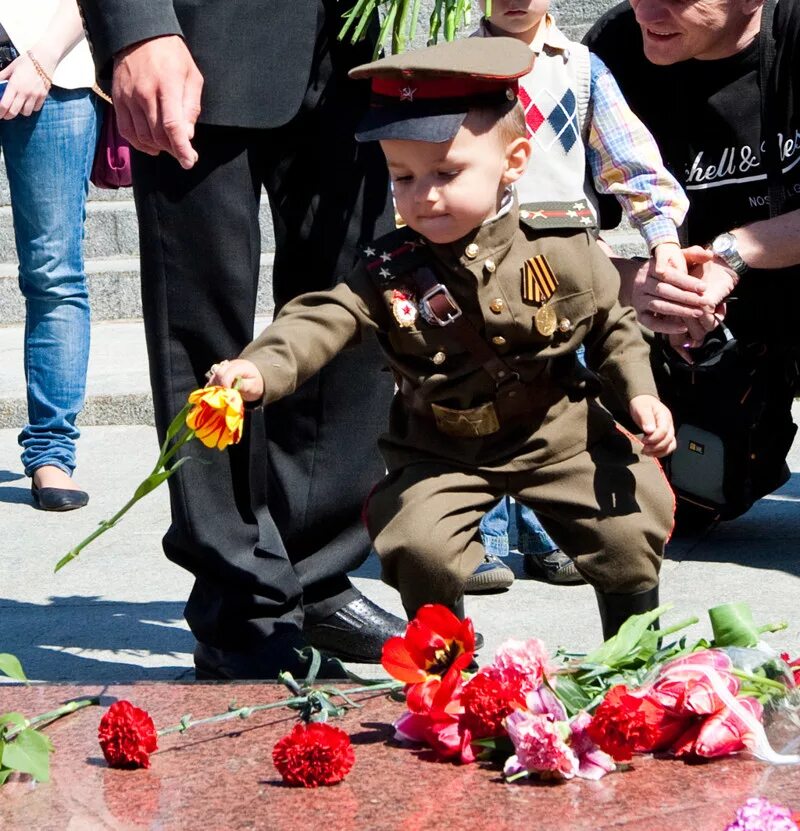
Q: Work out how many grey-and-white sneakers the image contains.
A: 2